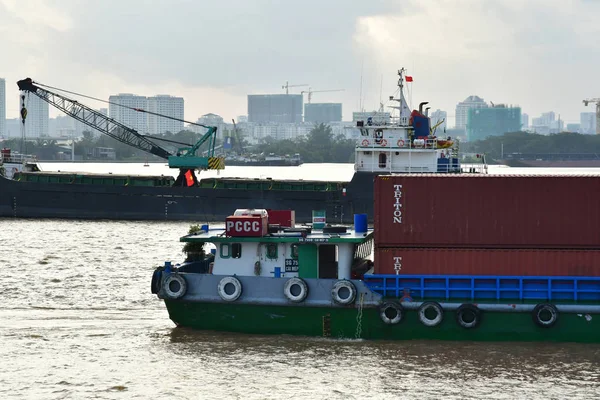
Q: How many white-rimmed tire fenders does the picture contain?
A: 8